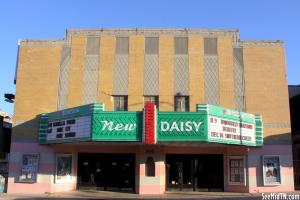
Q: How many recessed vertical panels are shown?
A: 7